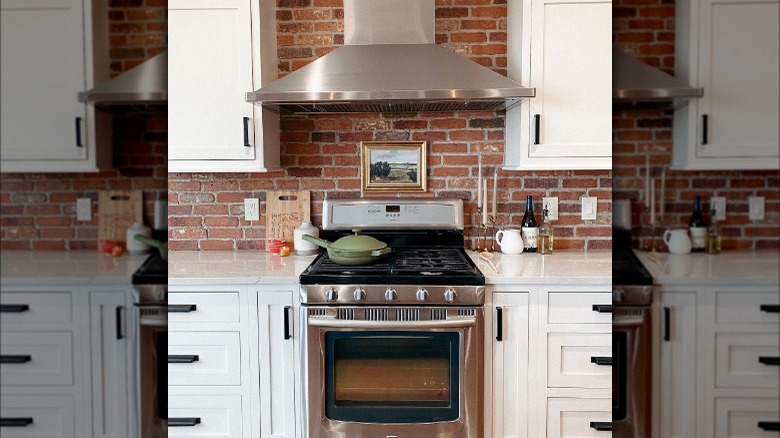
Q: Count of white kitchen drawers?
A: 6